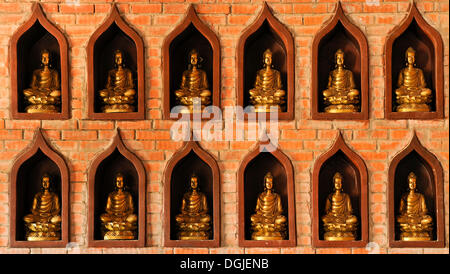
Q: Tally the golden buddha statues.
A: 12